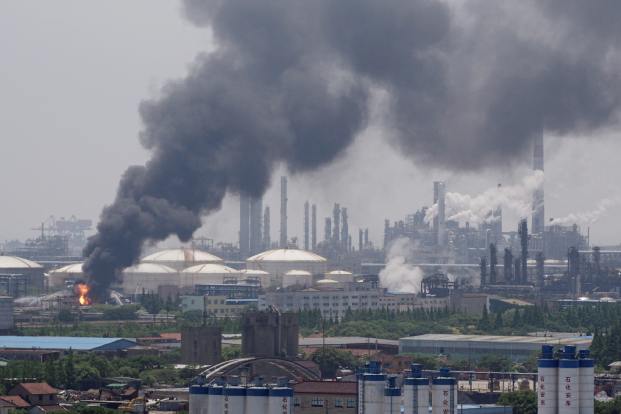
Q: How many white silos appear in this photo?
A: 12